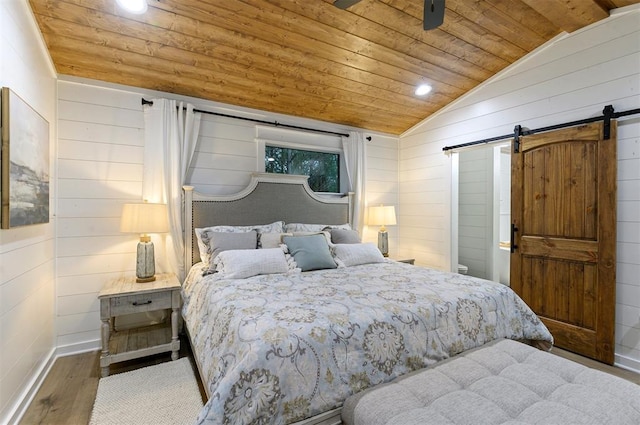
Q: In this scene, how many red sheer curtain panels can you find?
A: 0